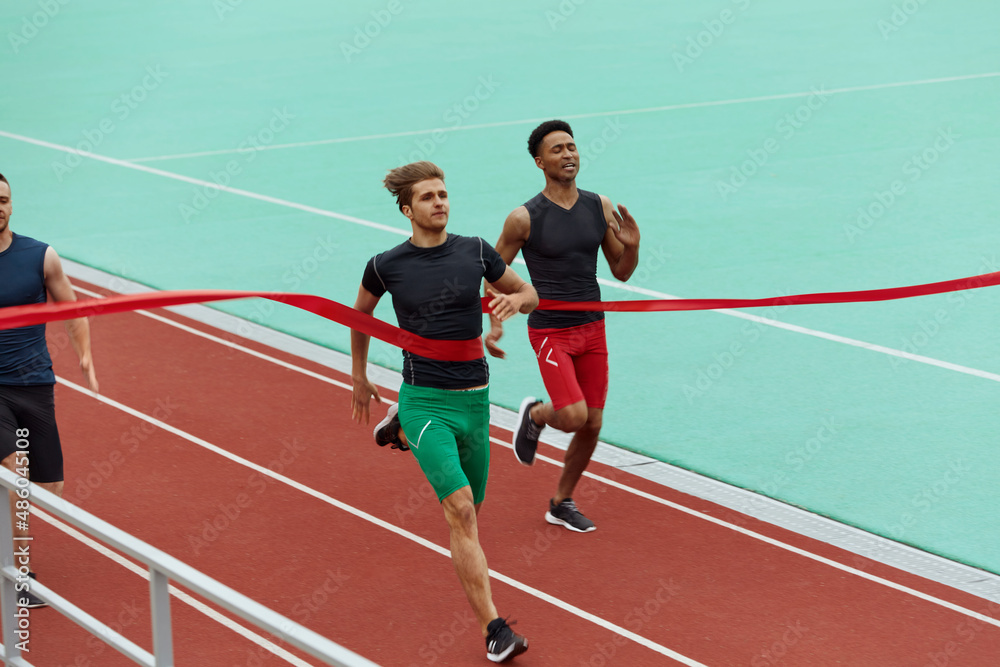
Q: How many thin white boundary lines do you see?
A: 5